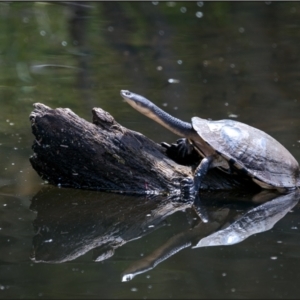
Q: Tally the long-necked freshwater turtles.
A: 1